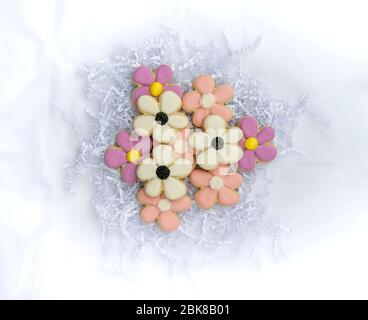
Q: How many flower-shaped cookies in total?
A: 10